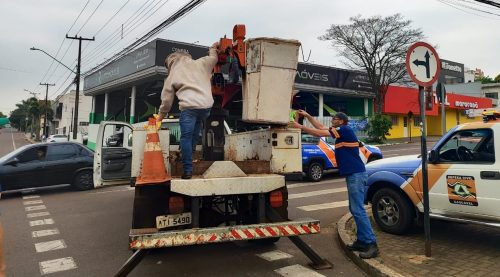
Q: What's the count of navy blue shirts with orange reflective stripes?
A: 1